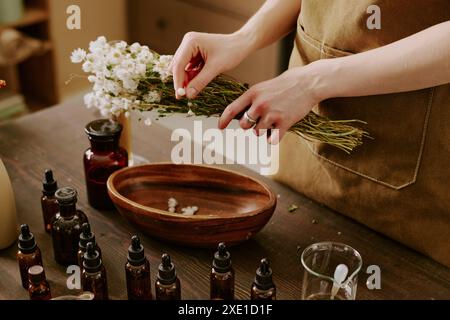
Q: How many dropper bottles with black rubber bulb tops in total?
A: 8